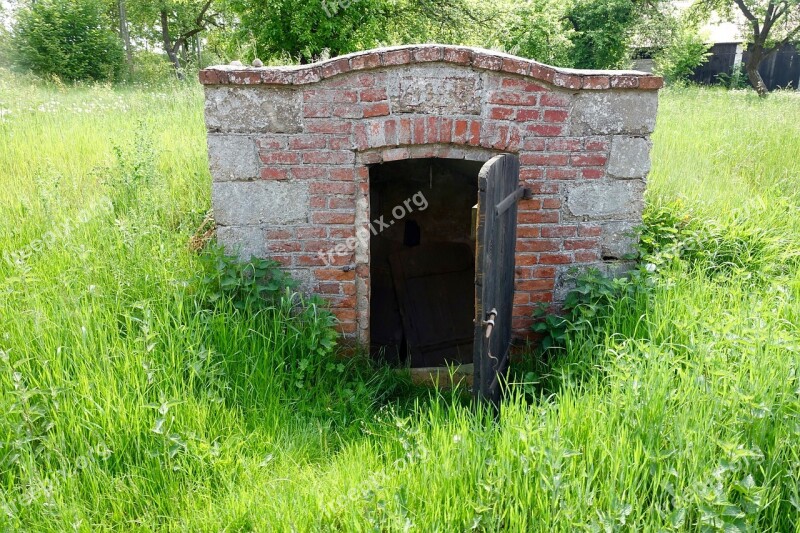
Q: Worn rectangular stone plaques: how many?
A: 1